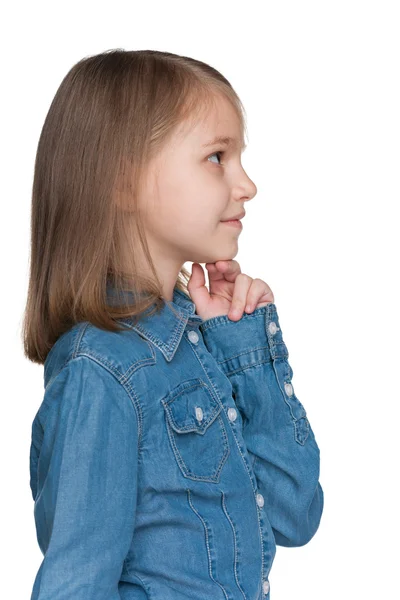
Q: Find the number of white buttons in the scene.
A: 7